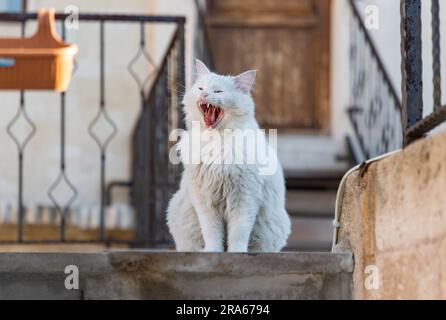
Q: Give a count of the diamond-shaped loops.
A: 4